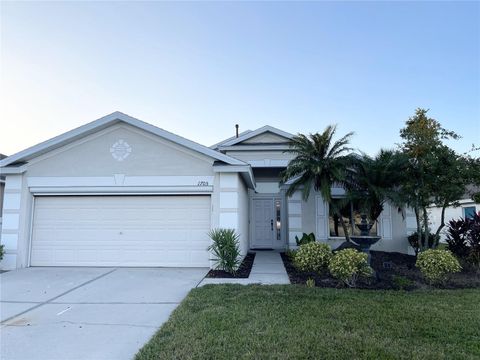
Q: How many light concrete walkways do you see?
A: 1